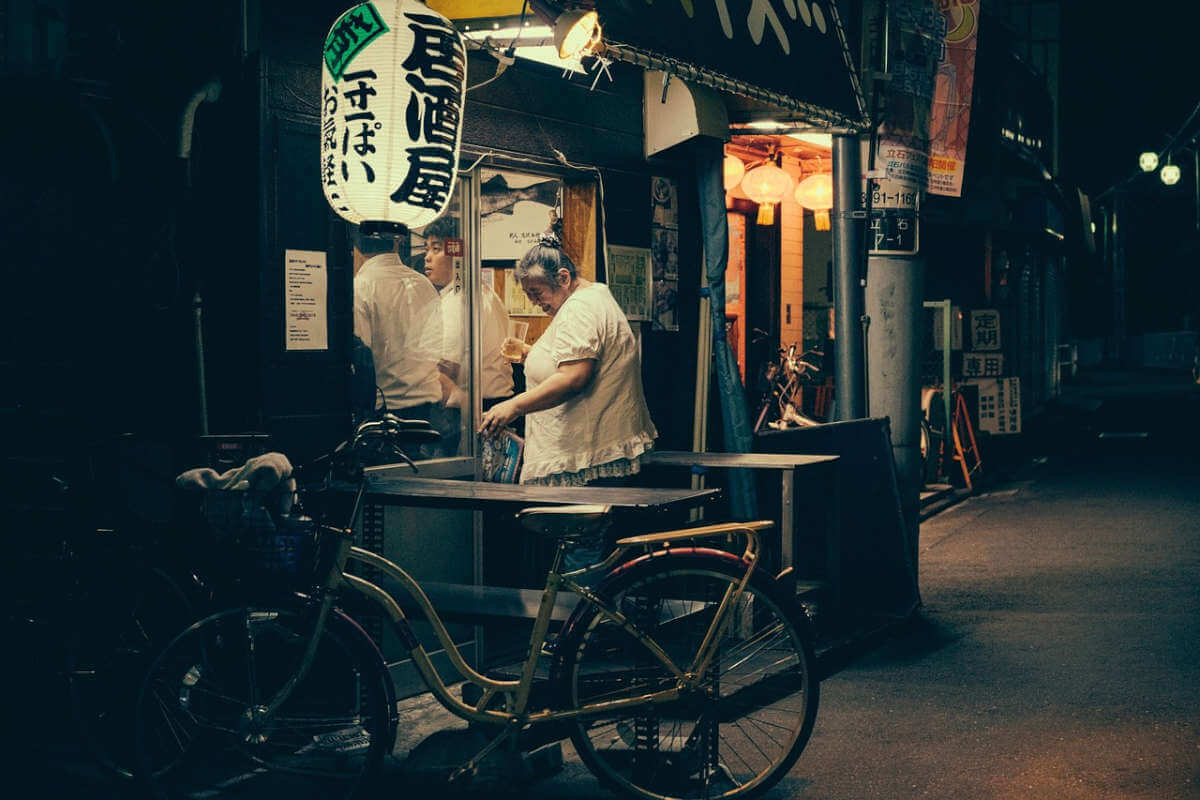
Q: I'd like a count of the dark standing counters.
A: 2